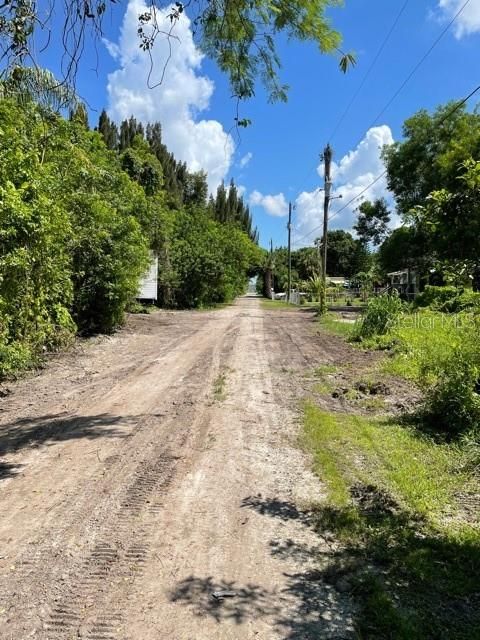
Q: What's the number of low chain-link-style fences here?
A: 1